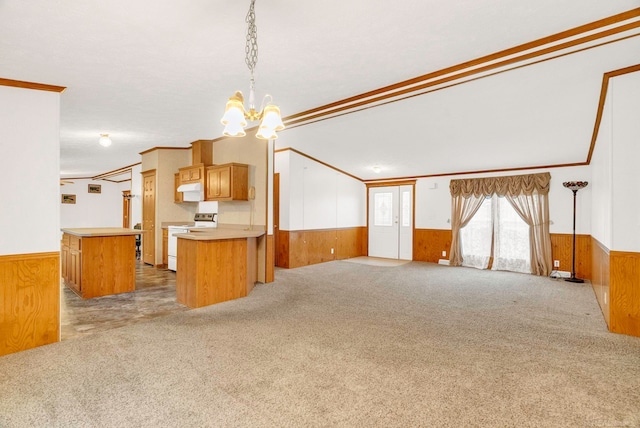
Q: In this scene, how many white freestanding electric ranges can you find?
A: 1